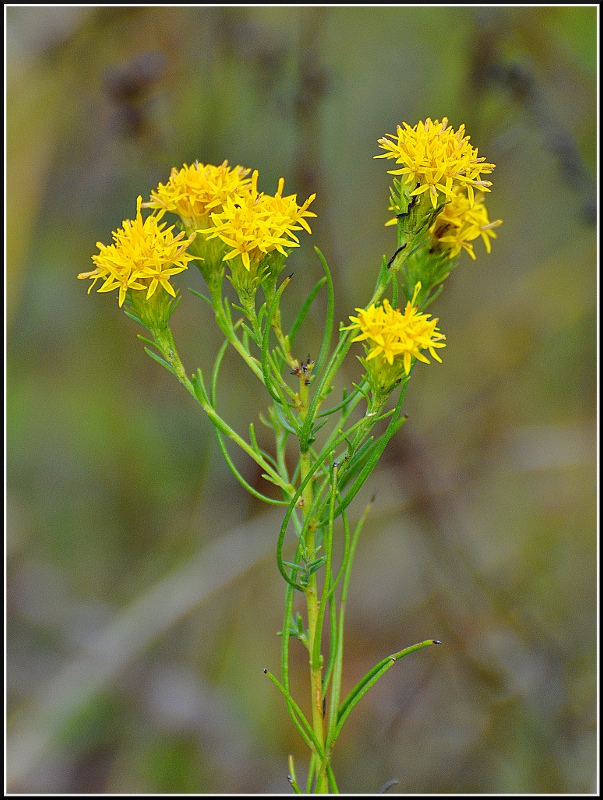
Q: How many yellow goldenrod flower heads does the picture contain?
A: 6